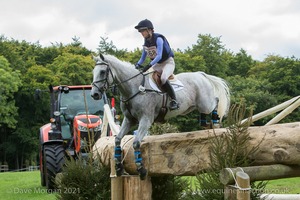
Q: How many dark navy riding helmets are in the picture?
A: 1